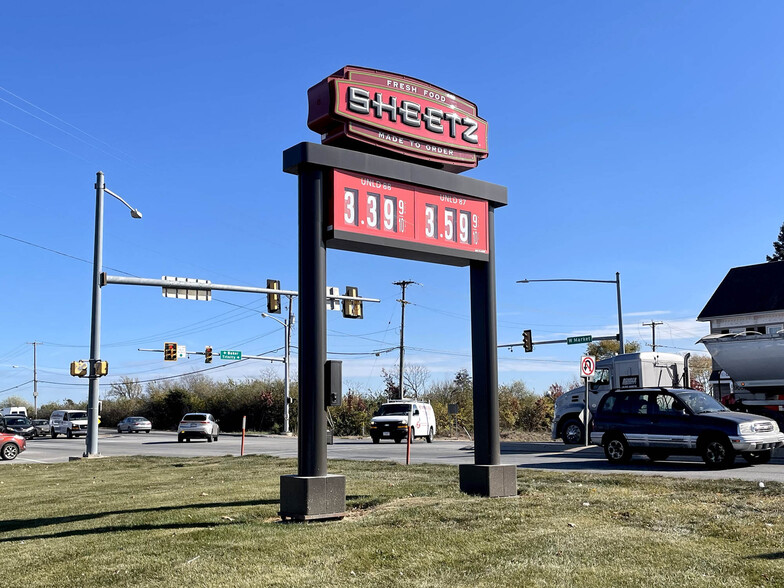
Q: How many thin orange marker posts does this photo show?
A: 2